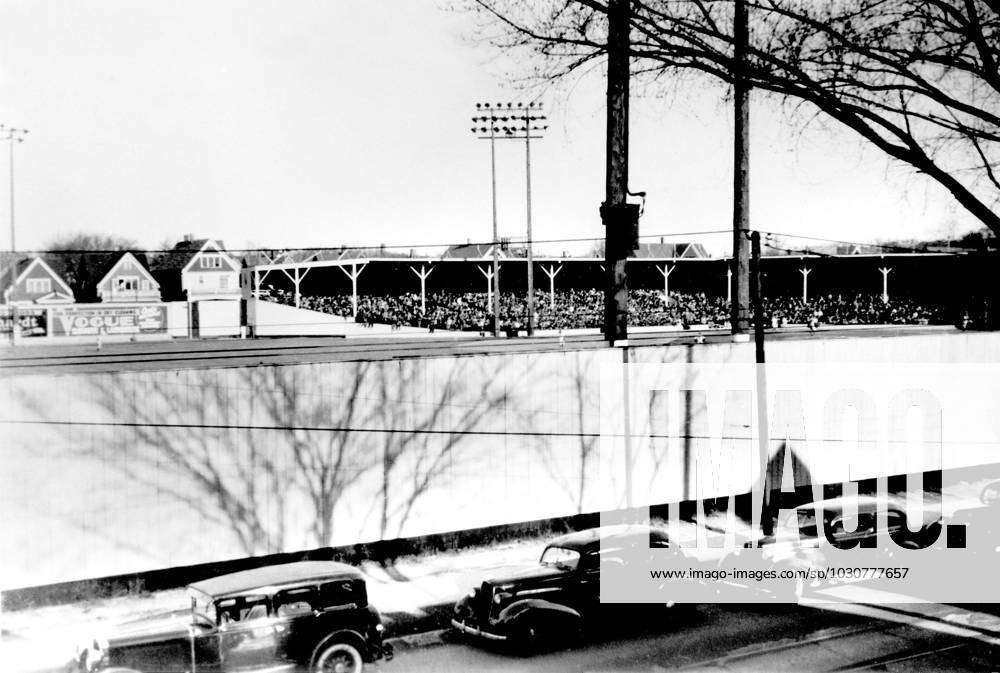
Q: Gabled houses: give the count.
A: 3